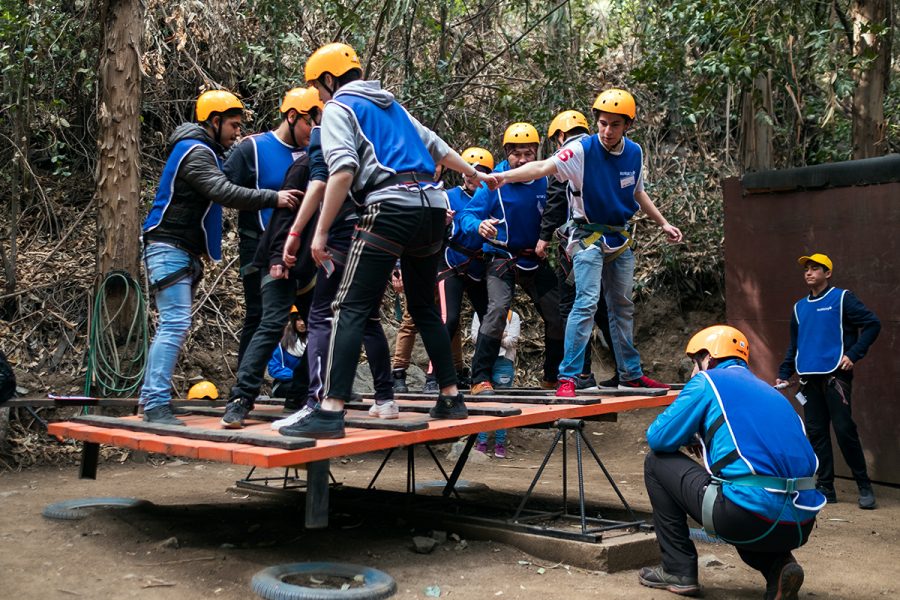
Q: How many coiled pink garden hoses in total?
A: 0